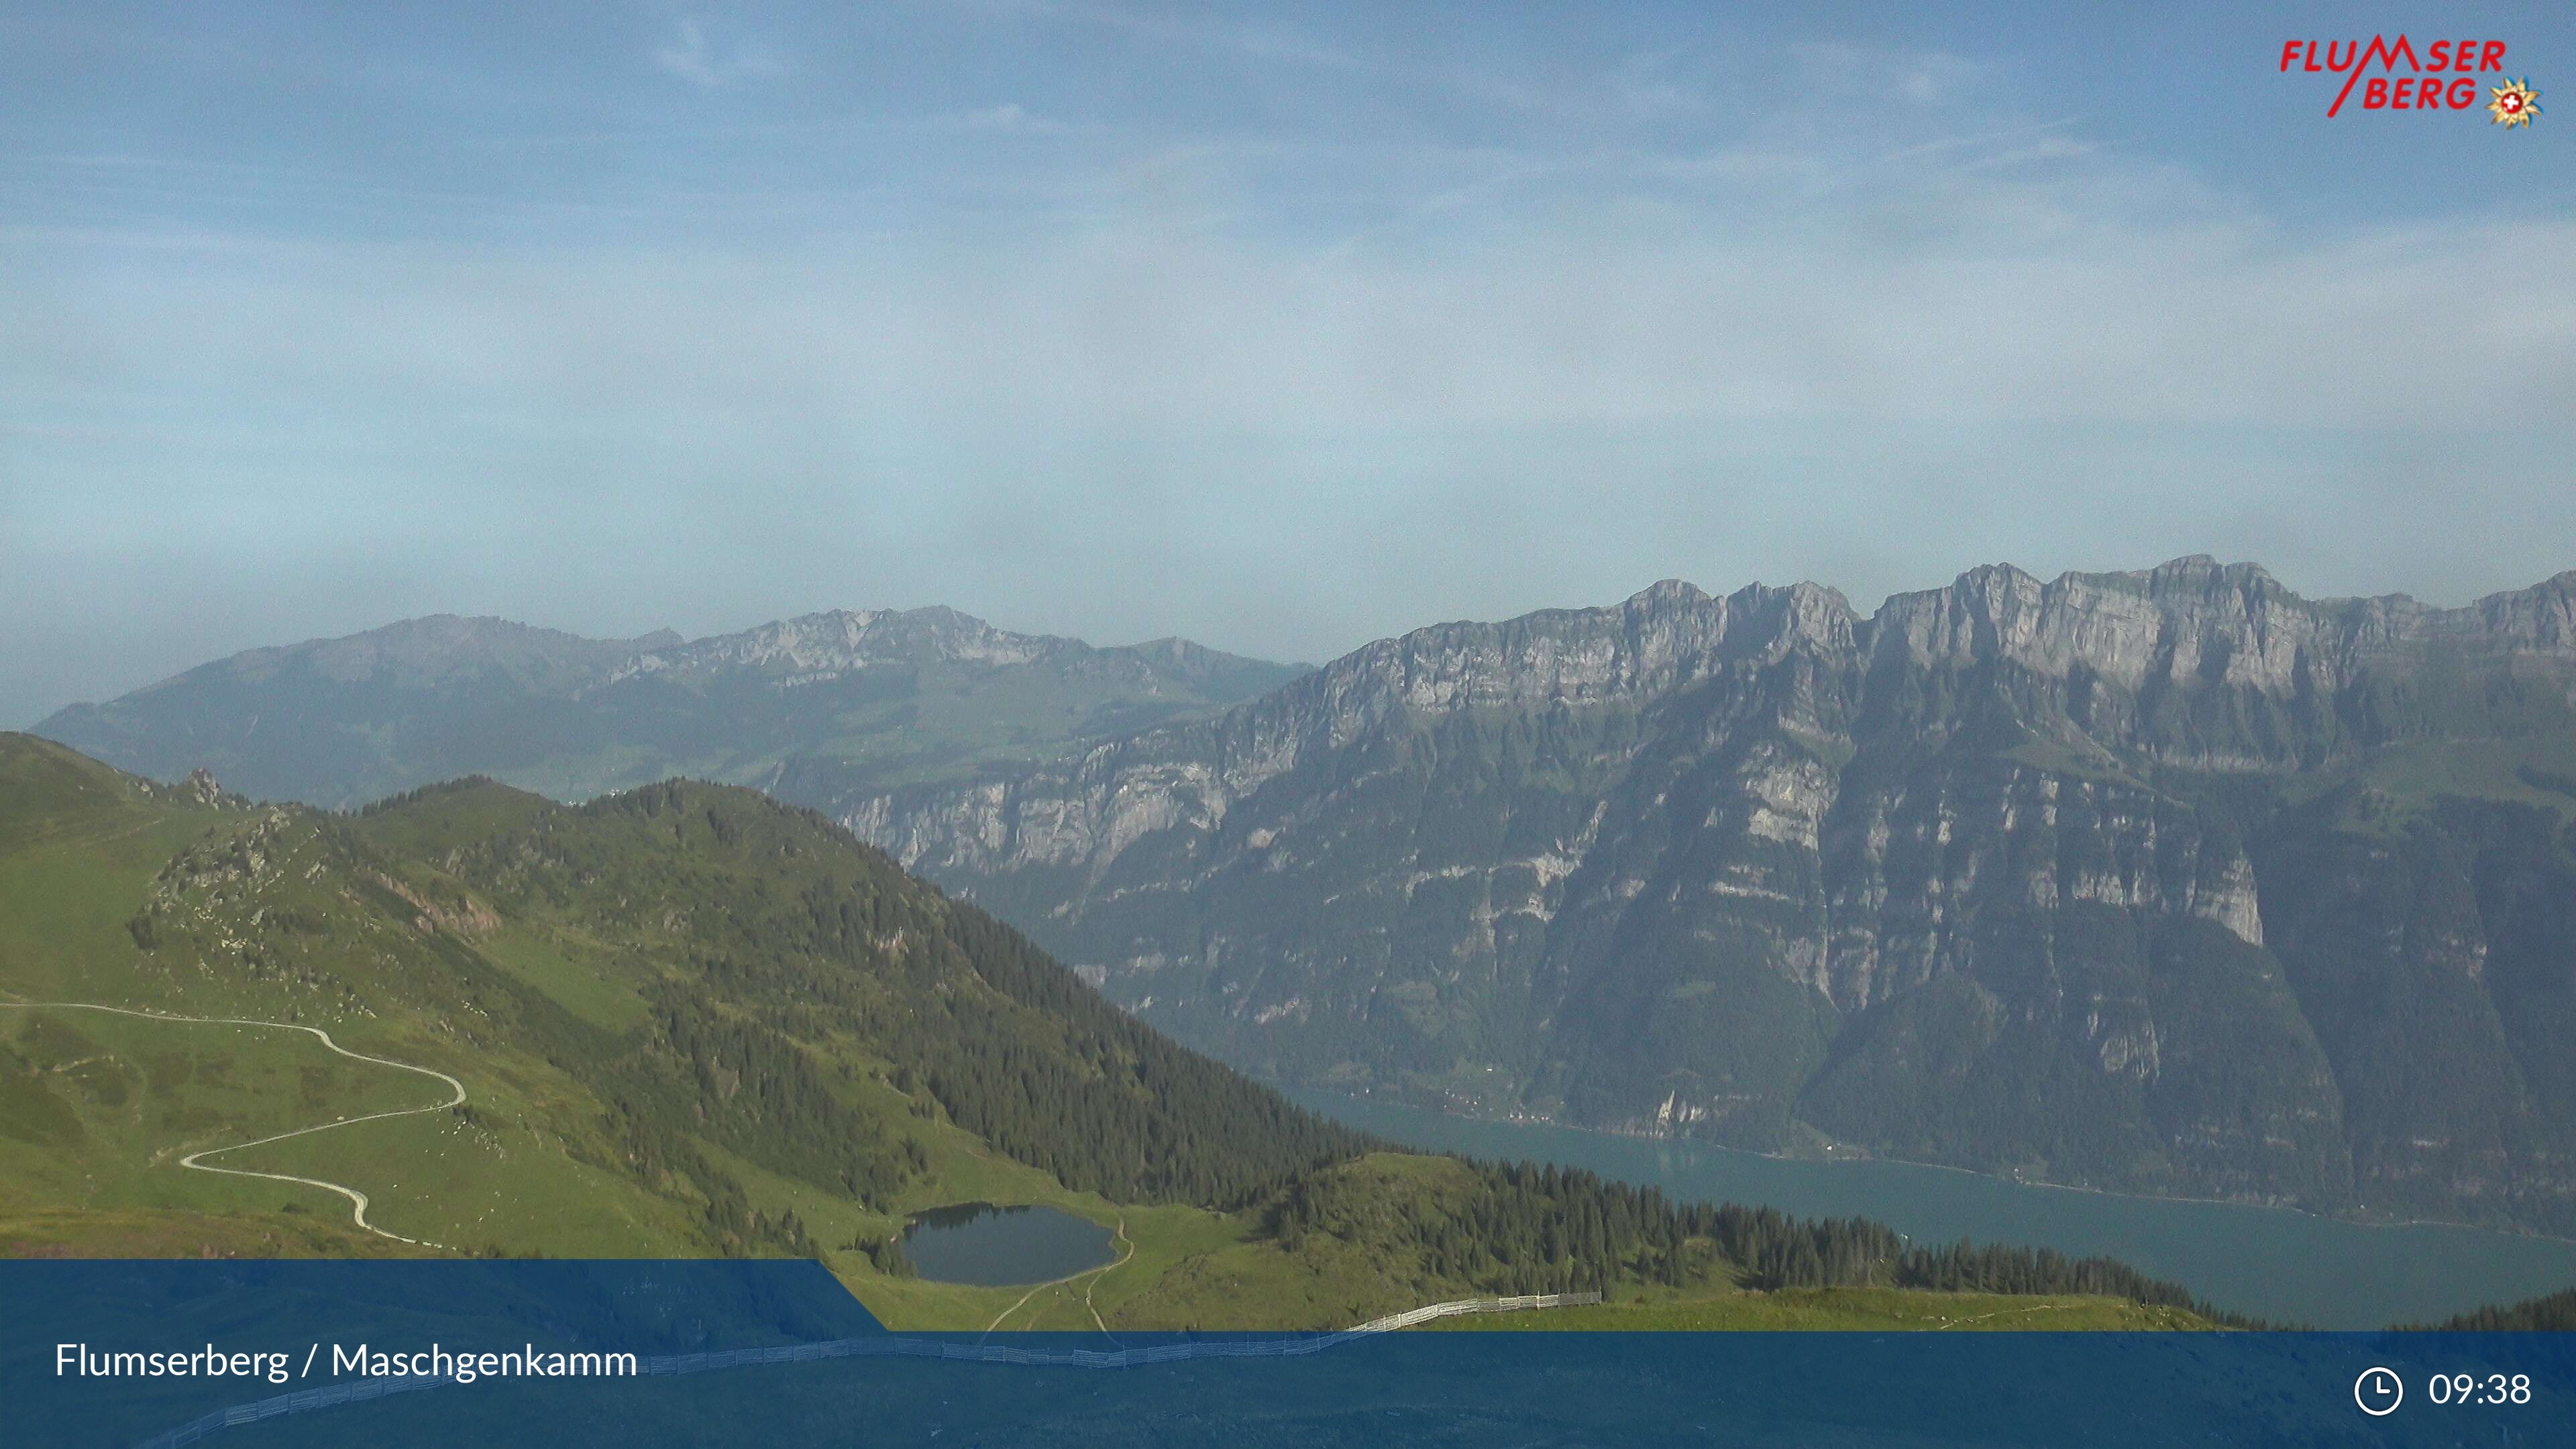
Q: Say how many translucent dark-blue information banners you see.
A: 1